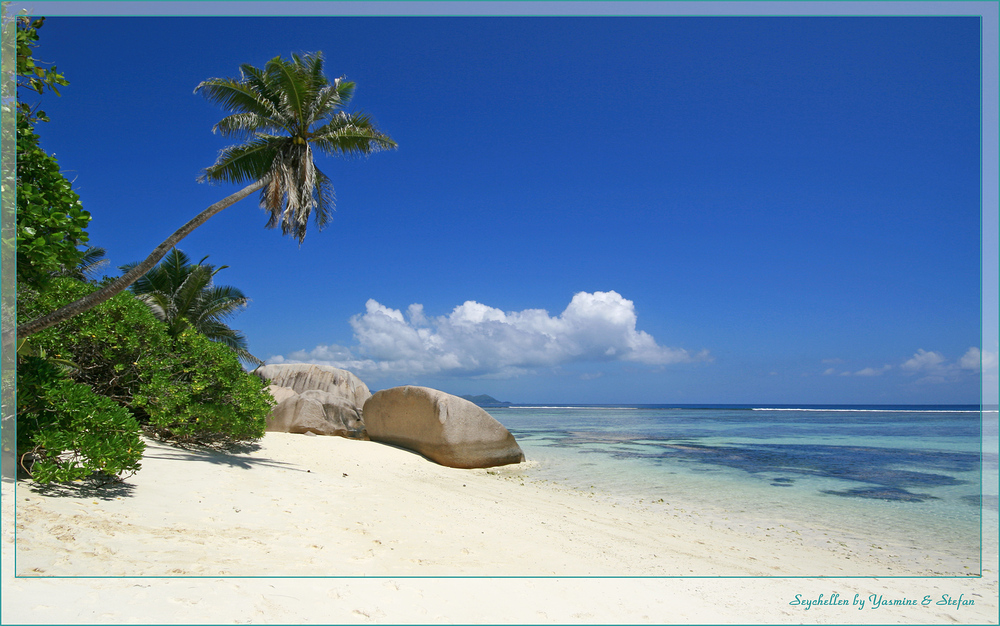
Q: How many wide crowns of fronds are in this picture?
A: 2